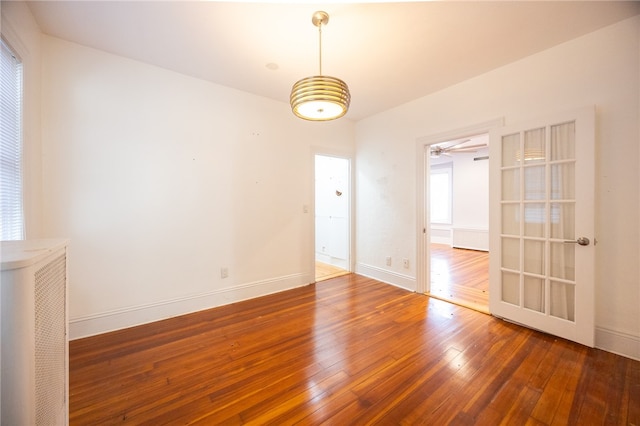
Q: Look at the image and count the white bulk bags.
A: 0